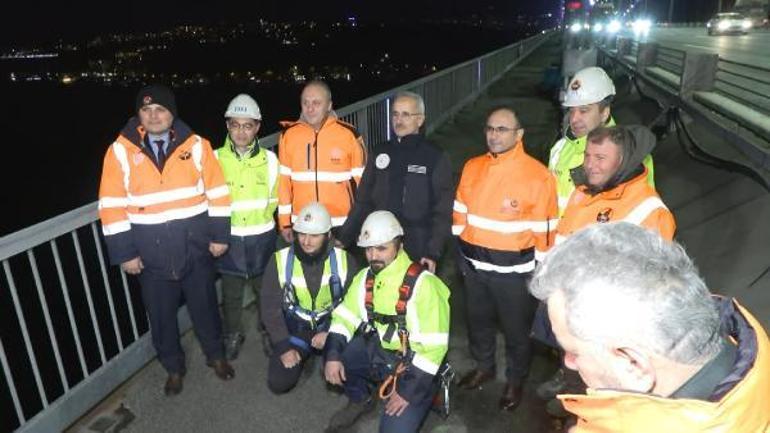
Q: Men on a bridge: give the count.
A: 10